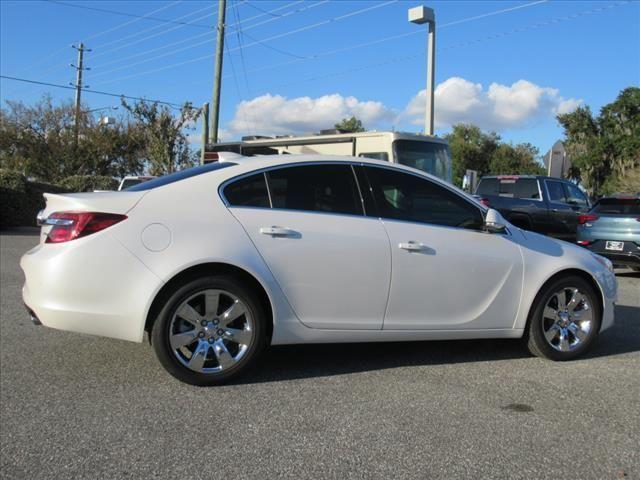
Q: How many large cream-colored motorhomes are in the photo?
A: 1